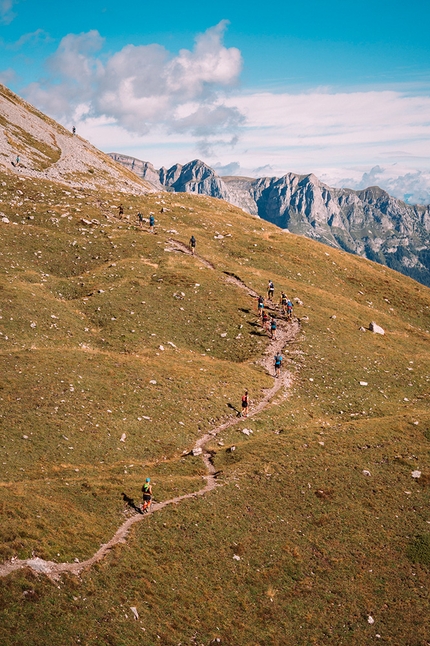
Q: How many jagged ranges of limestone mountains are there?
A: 1